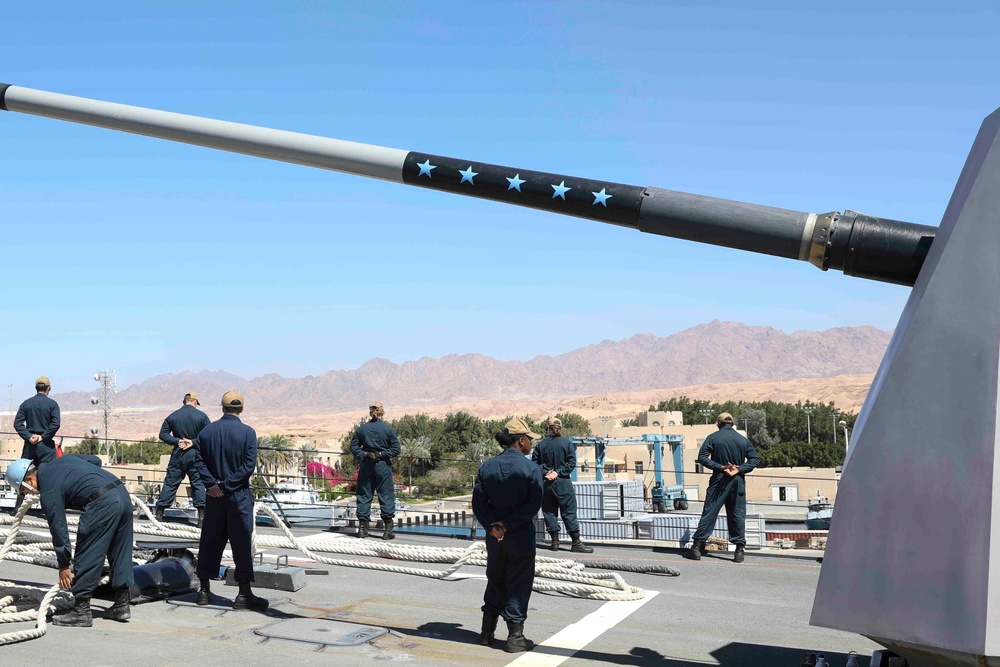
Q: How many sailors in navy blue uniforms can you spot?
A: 8